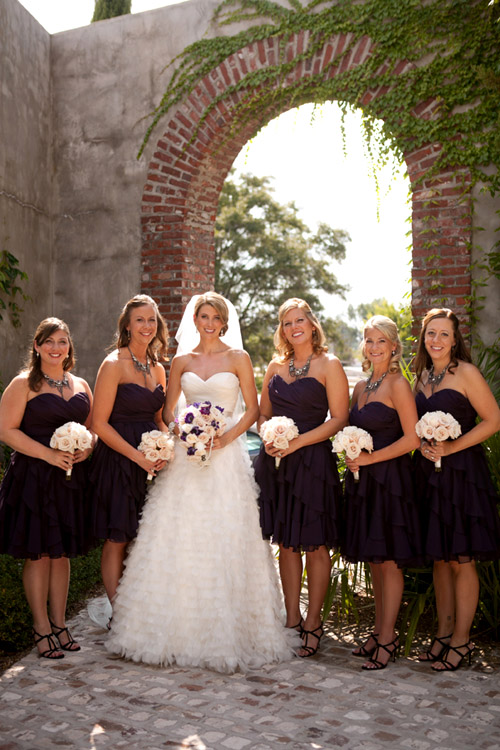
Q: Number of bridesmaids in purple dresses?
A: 5